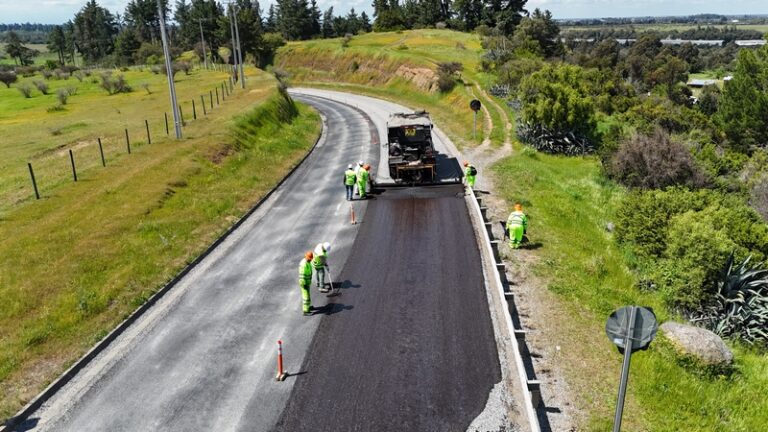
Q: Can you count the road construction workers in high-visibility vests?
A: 7